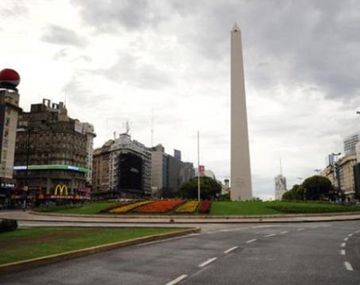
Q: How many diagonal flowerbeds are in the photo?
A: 4